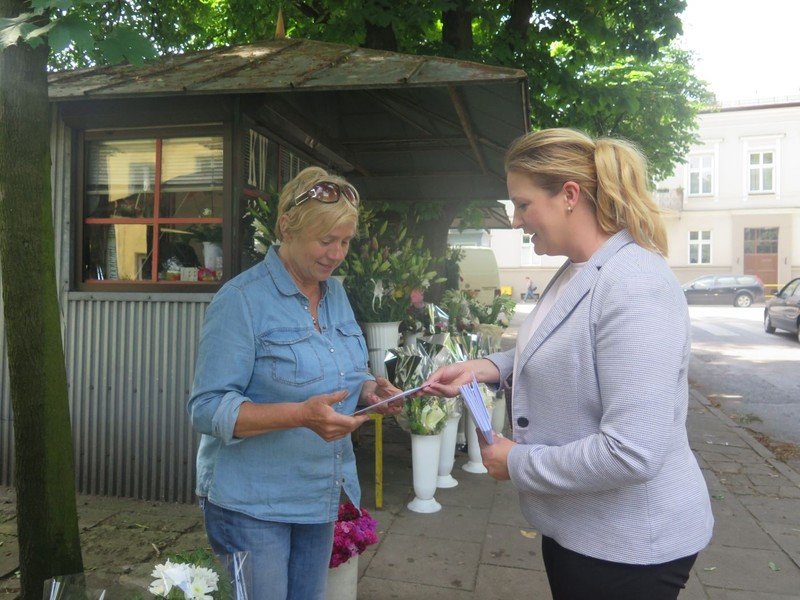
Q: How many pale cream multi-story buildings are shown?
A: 1